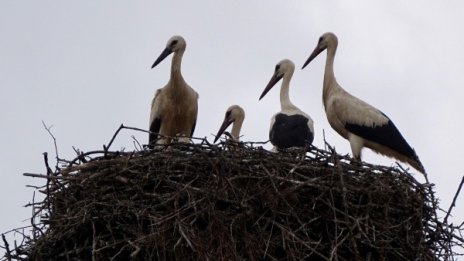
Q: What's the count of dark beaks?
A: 4